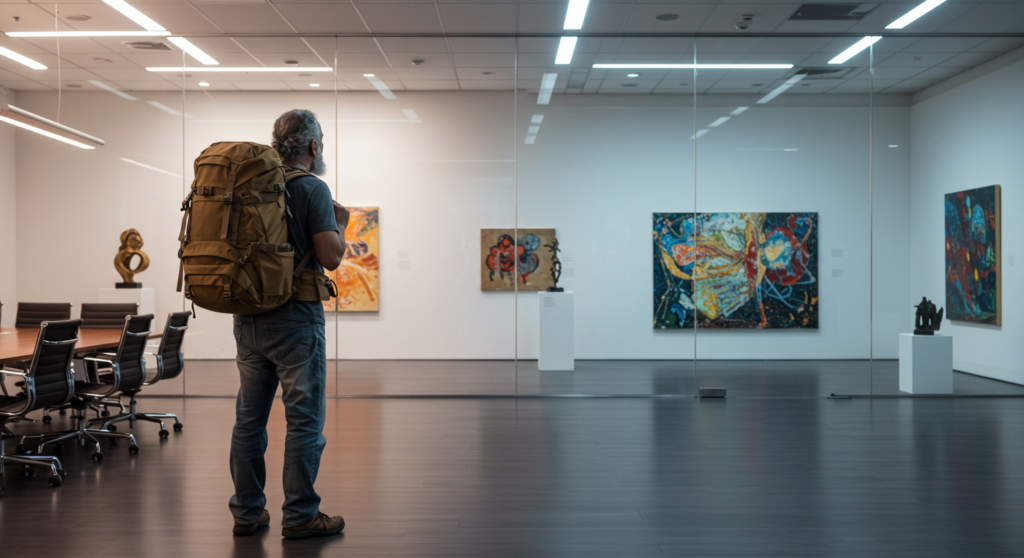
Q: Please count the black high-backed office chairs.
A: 5